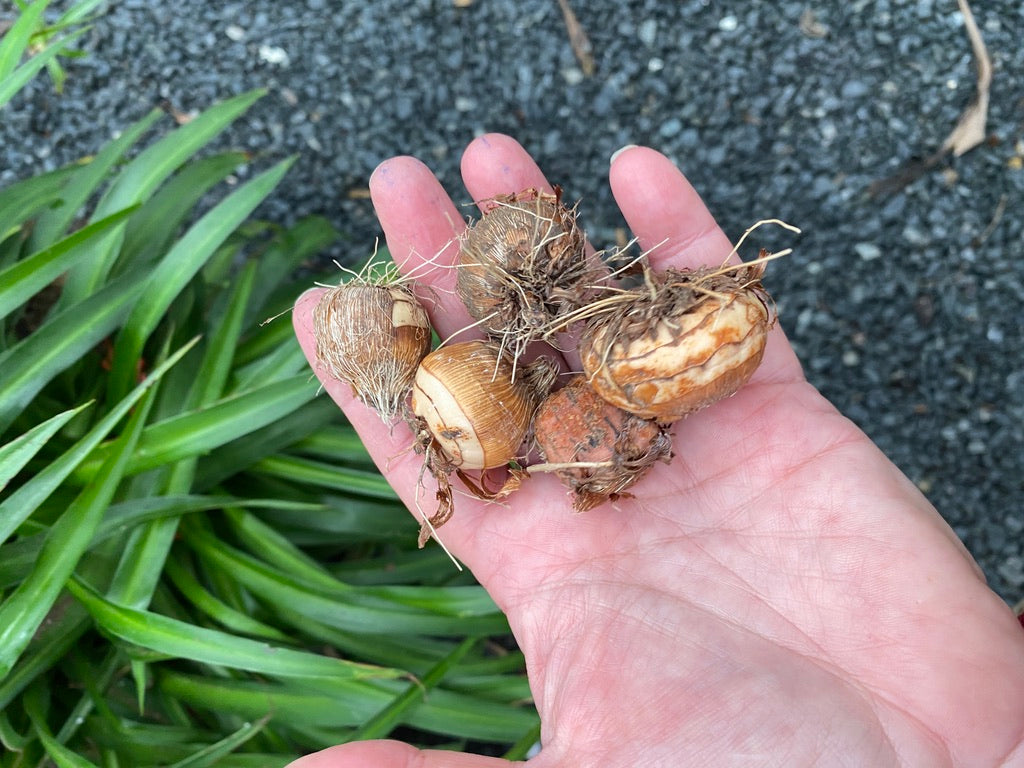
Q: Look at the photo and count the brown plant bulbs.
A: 5